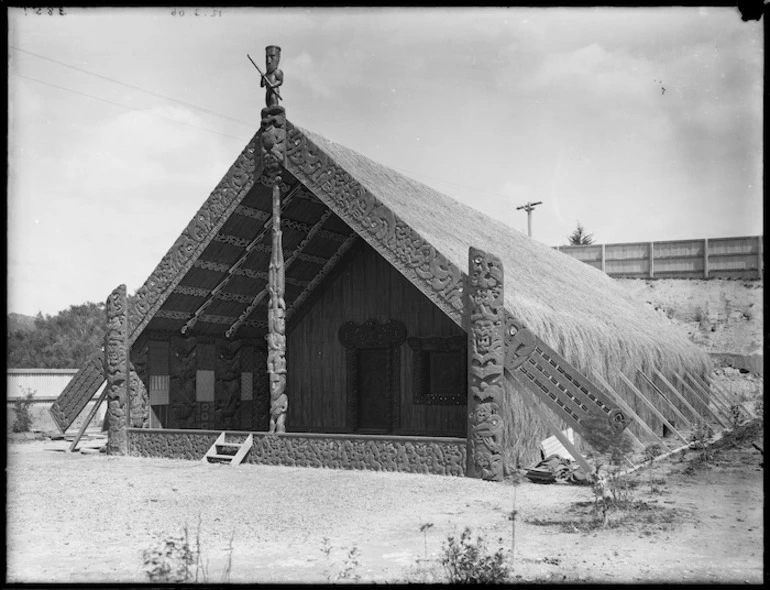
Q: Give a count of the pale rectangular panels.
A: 3